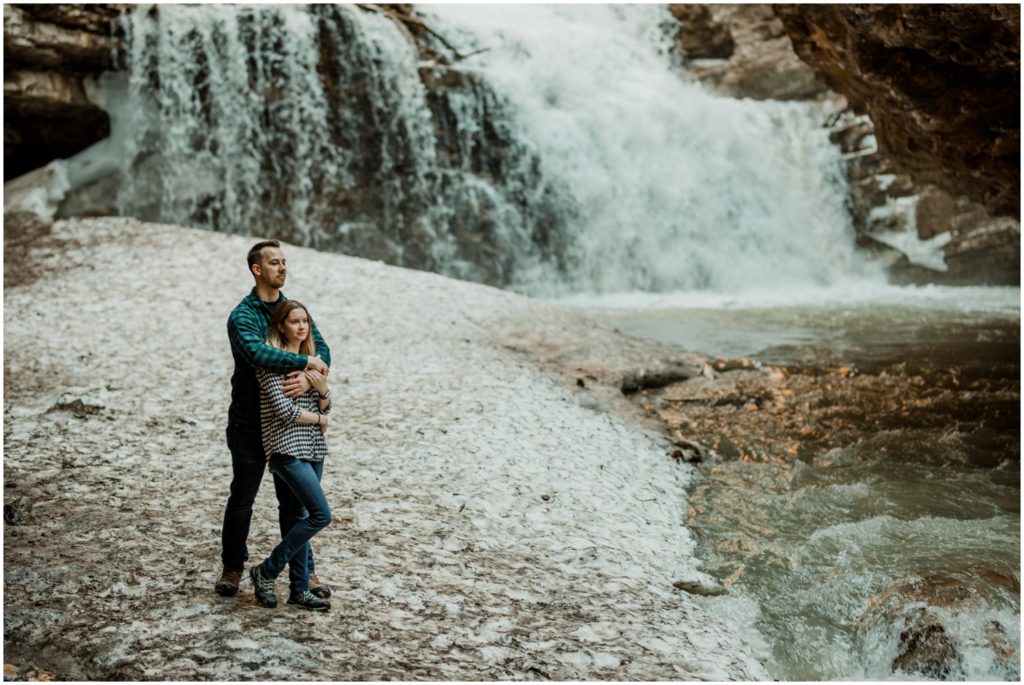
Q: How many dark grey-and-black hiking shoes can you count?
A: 2